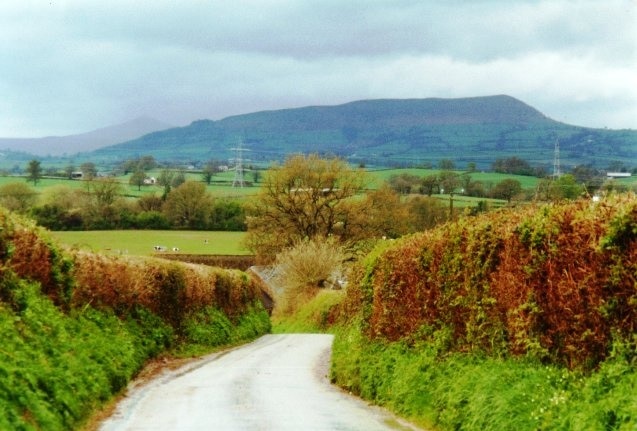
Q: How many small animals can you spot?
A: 3